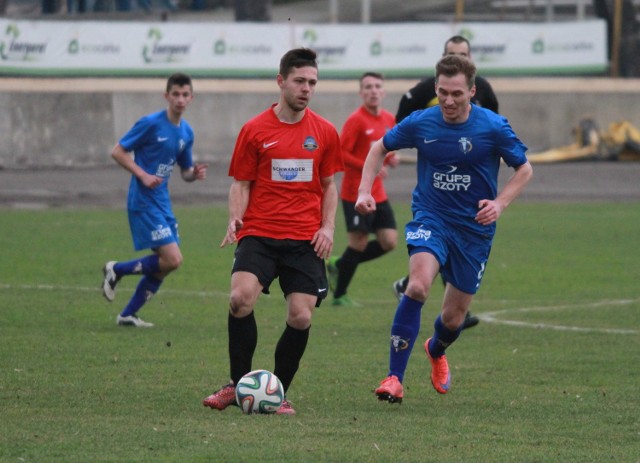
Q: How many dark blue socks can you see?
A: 4